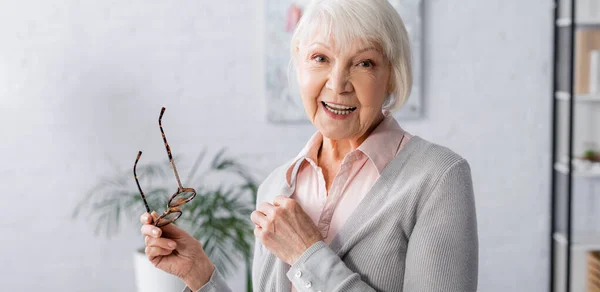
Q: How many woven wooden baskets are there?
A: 1